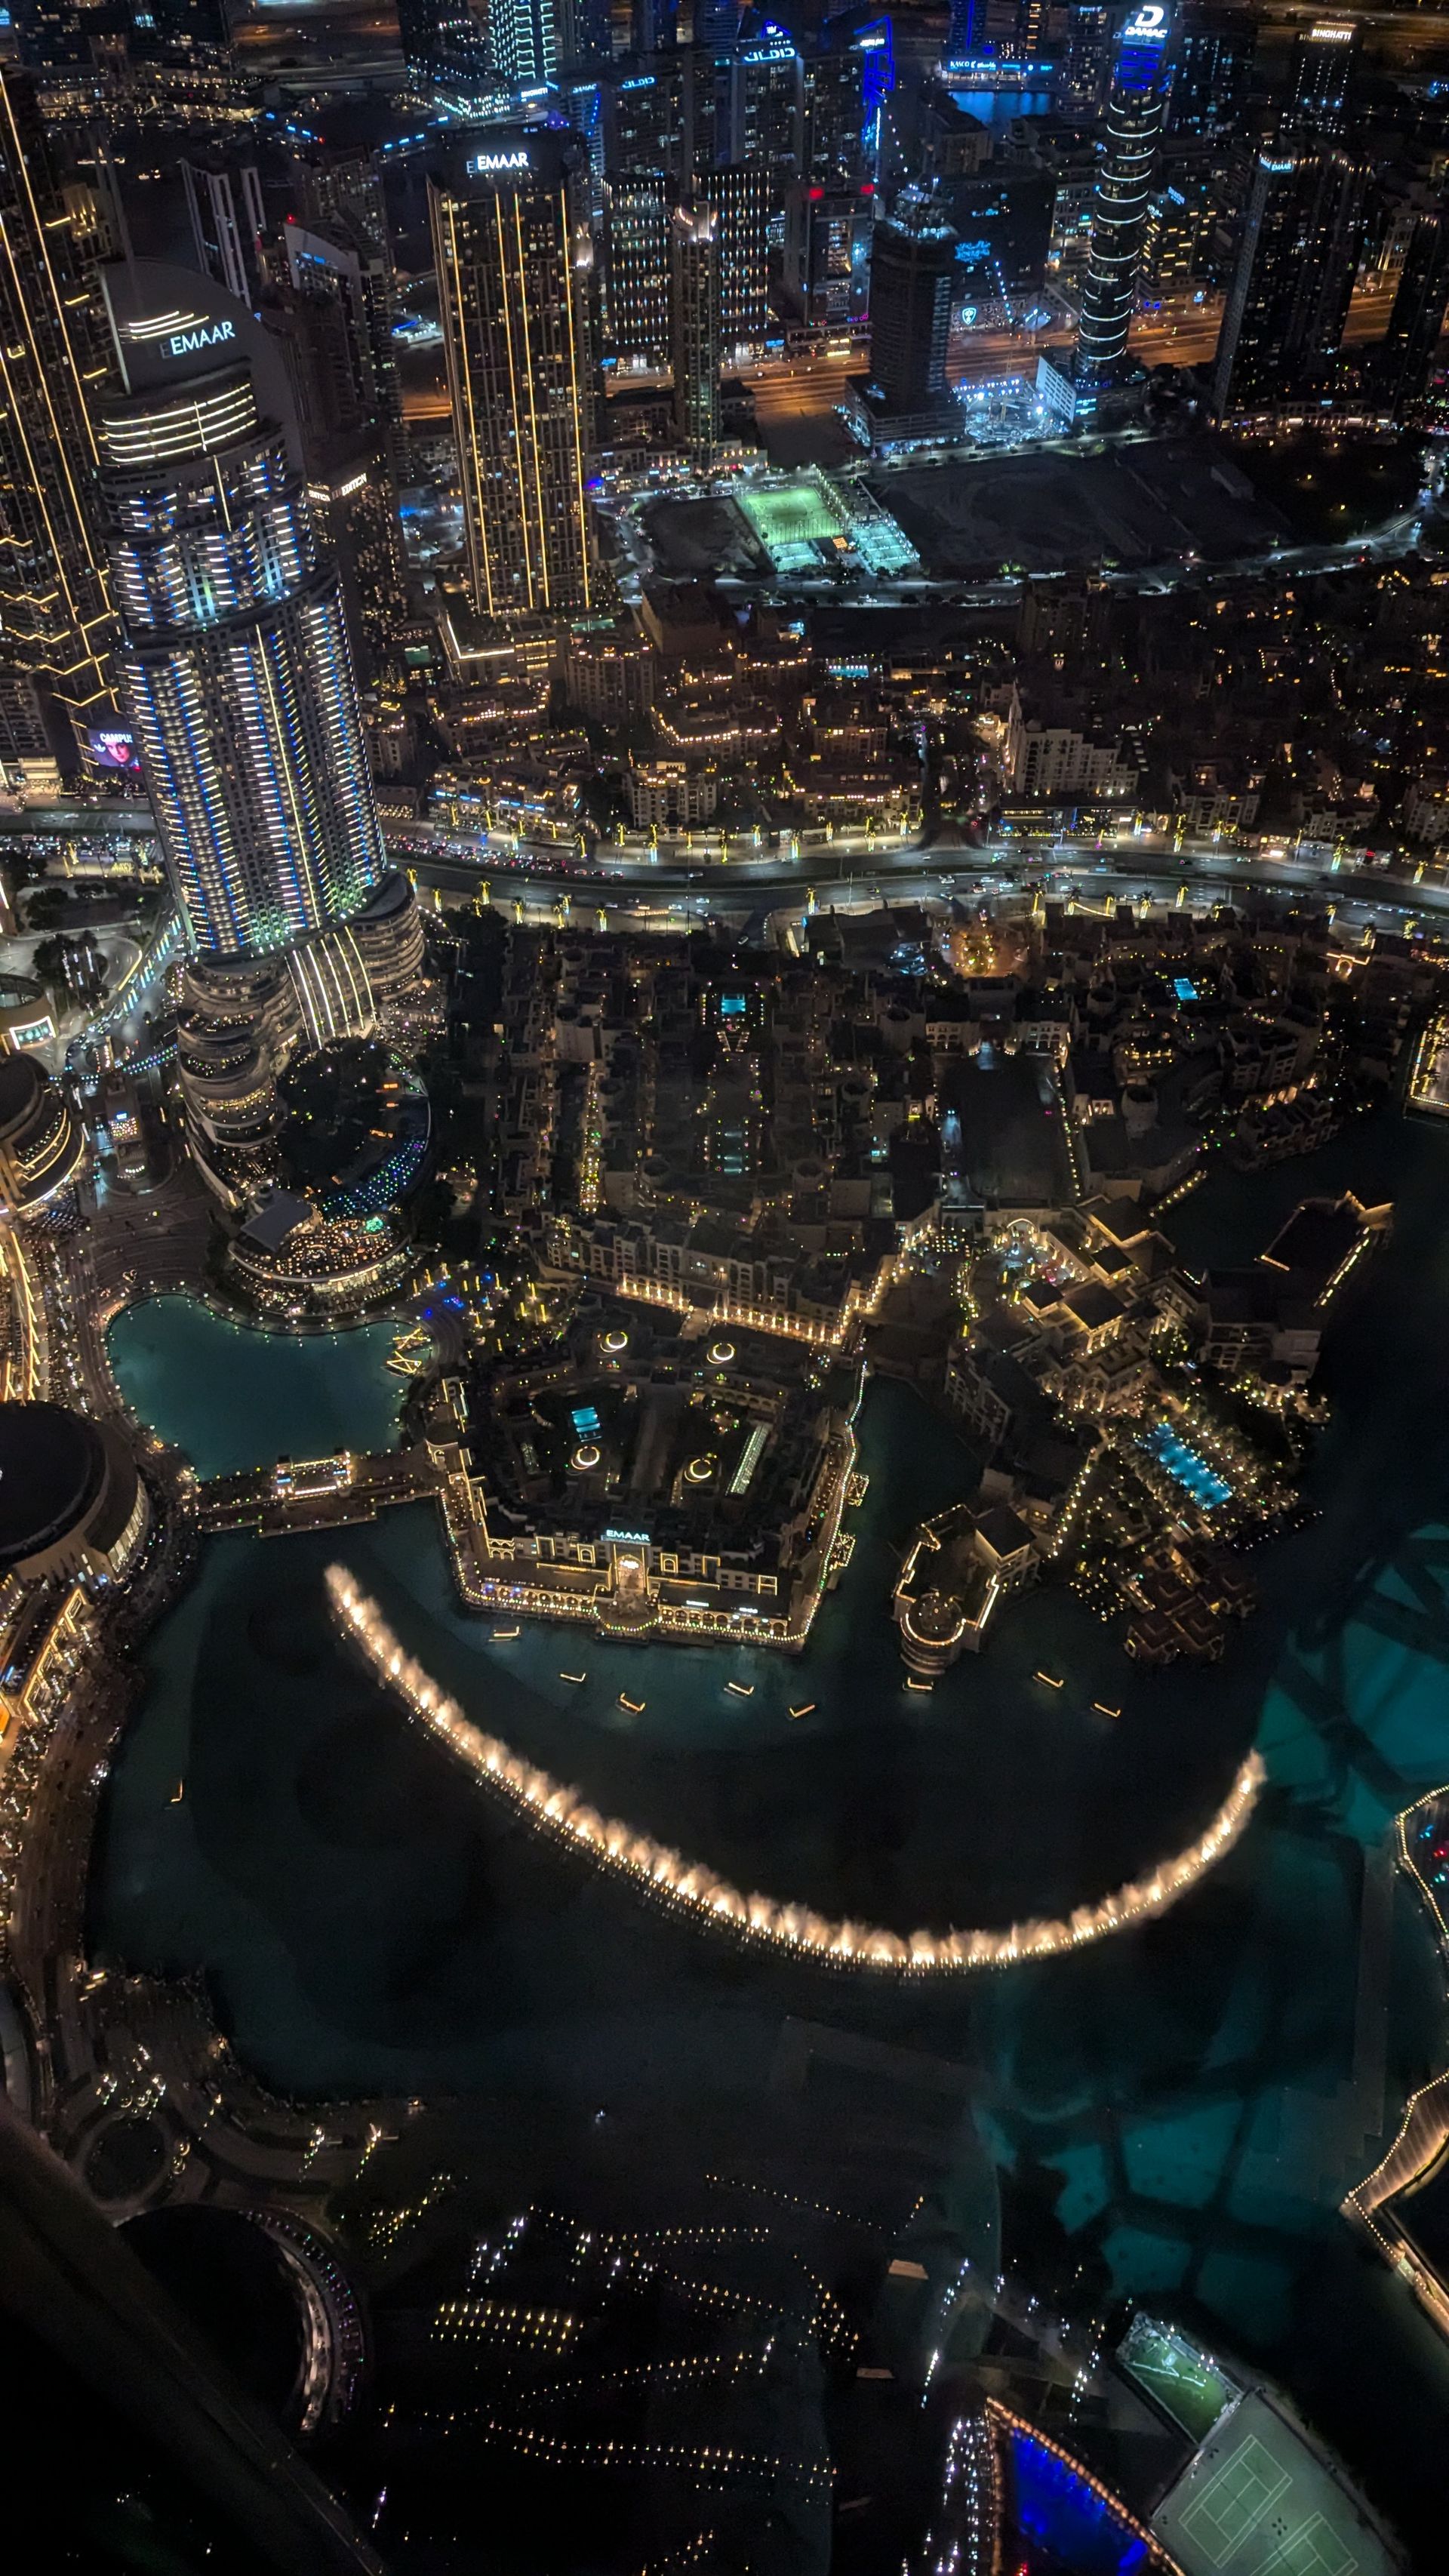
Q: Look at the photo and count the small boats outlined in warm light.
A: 9